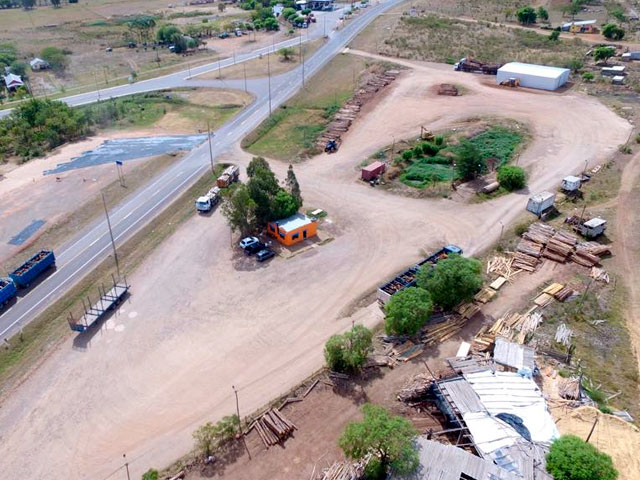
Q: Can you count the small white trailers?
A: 3